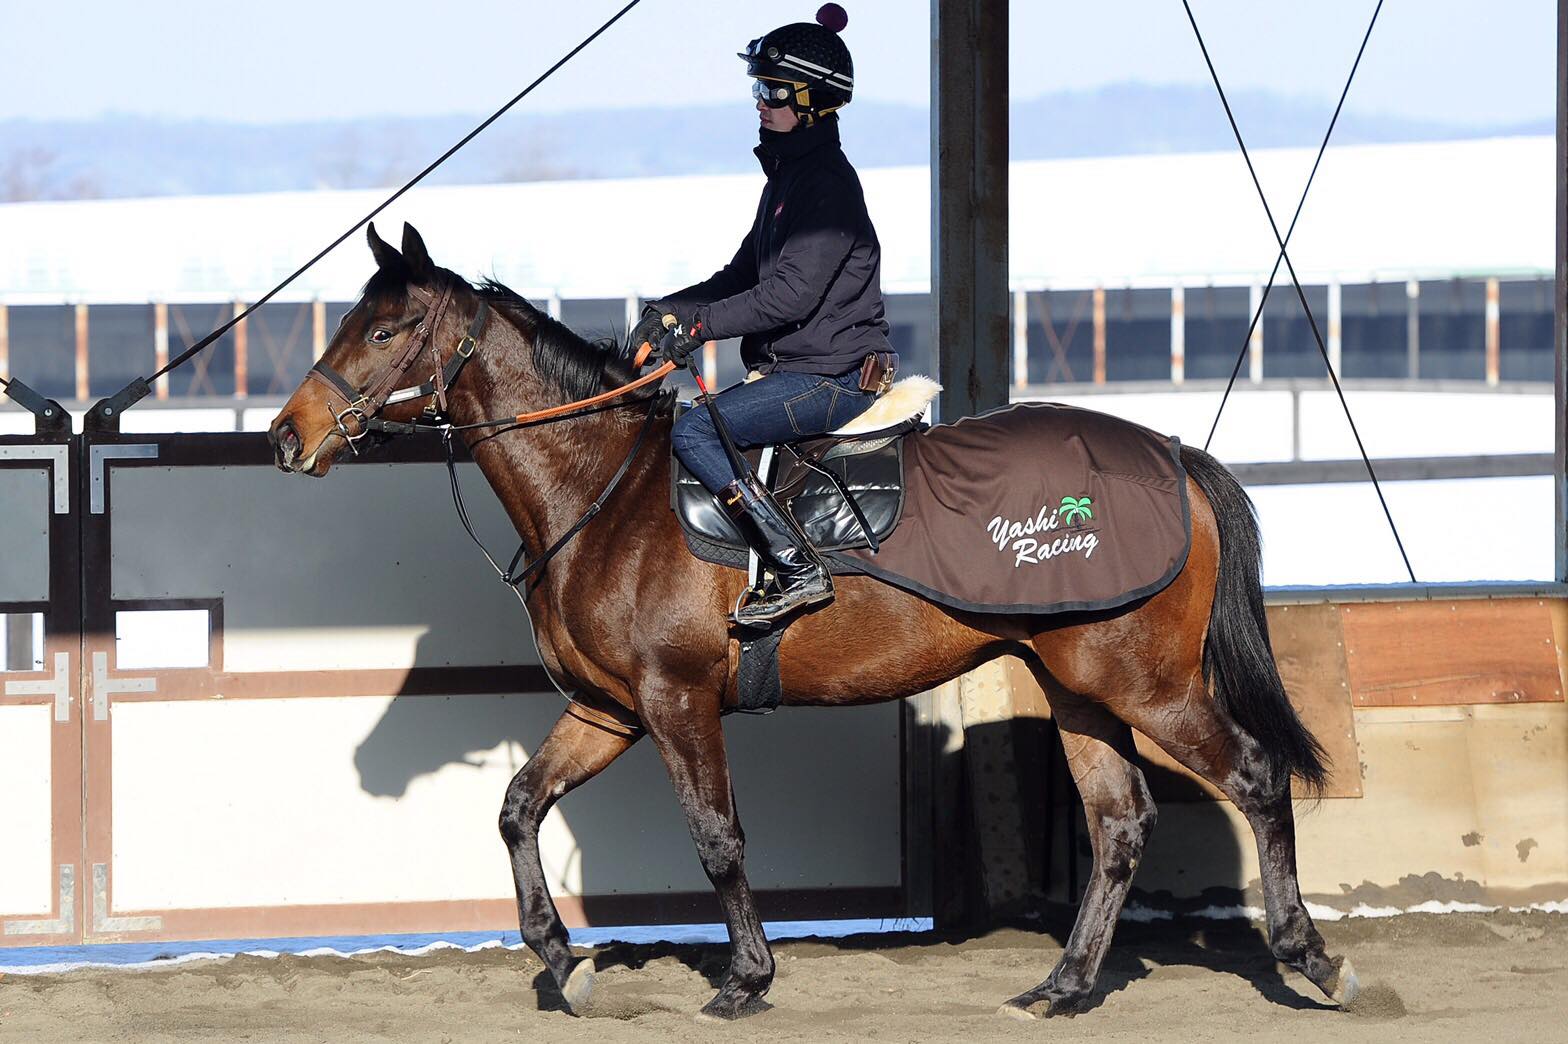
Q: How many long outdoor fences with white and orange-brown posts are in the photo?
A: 1